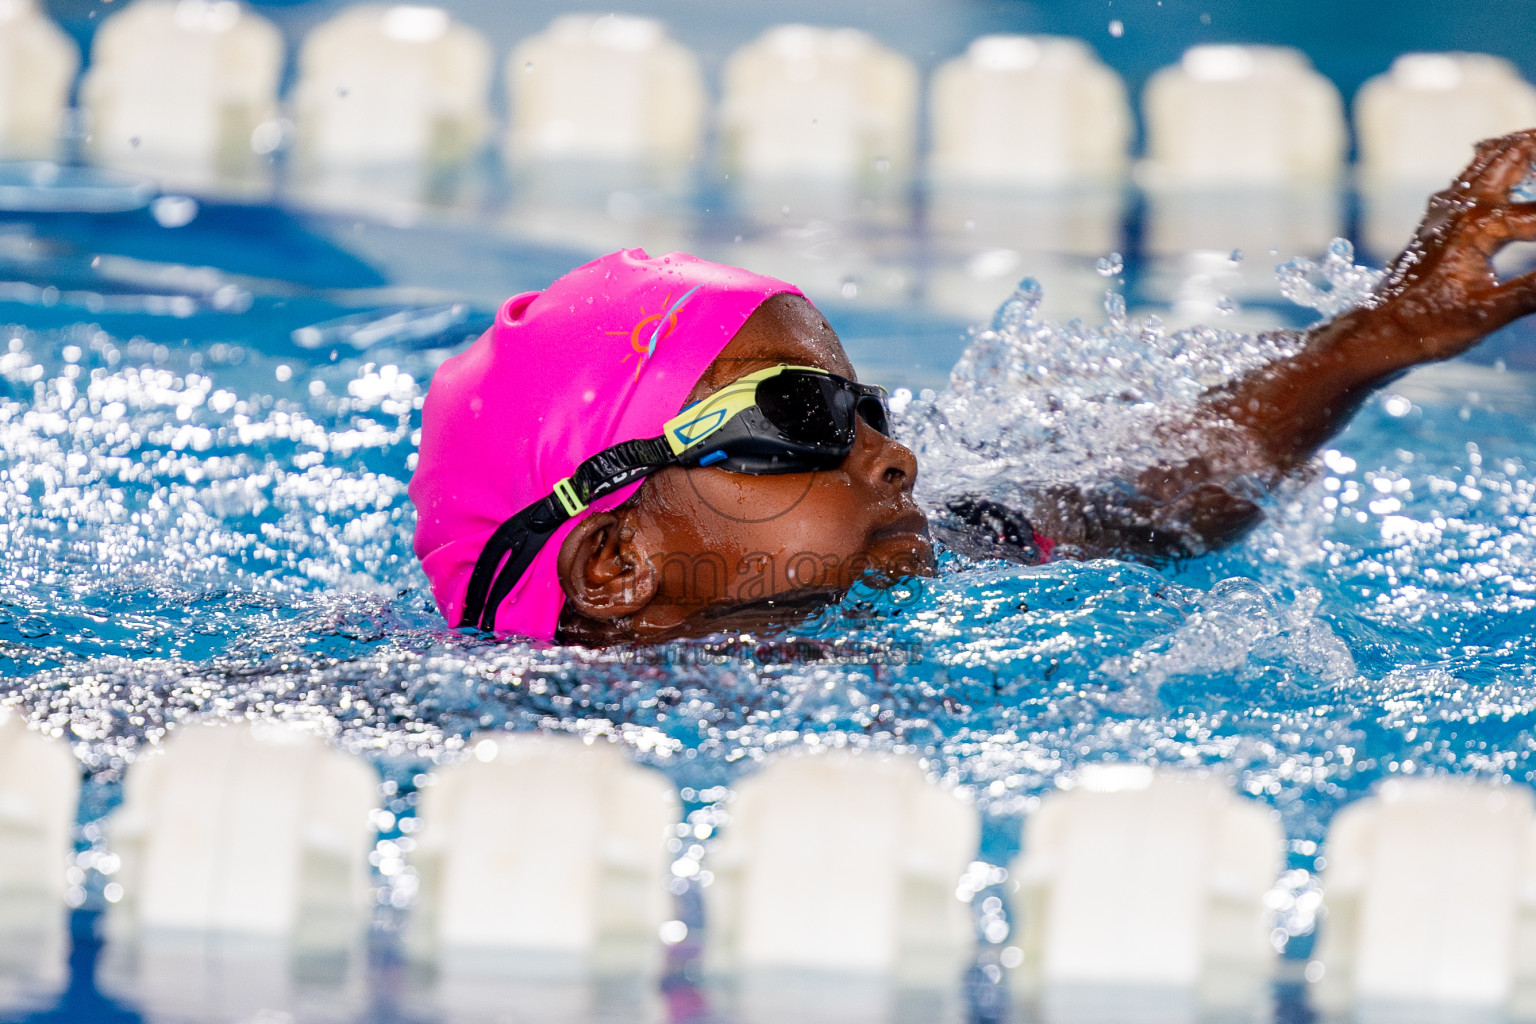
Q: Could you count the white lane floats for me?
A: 14